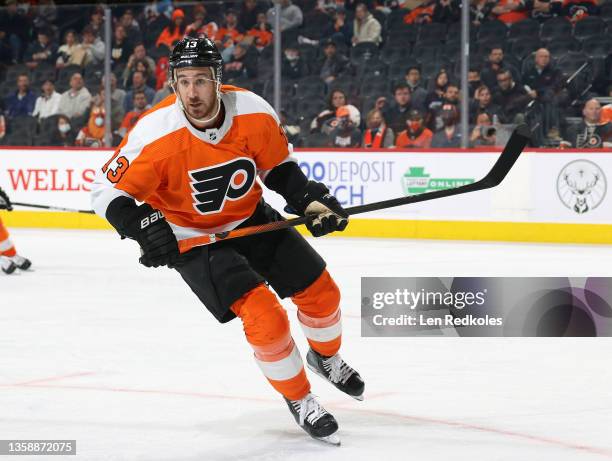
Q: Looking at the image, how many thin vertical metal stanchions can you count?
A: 3